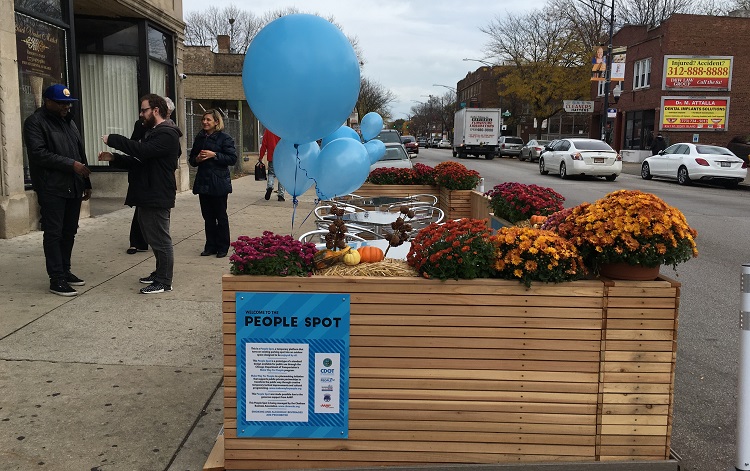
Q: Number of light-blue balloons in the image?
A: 6